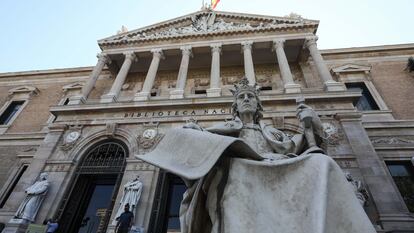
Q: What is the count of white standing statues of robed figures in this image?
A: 2